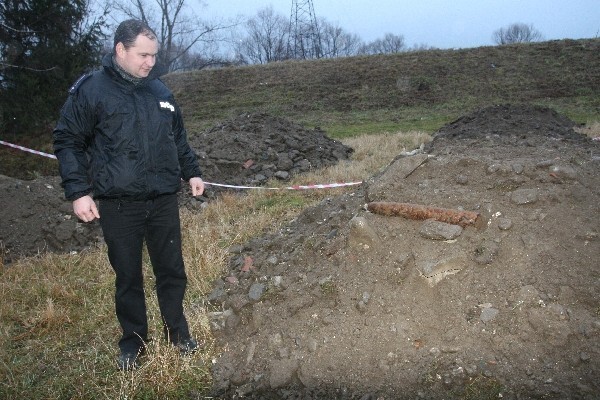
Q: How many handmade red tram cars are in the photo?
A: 0